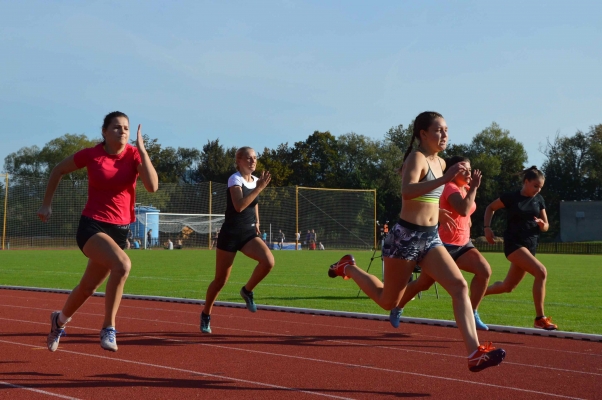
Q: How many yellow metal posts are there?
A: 4